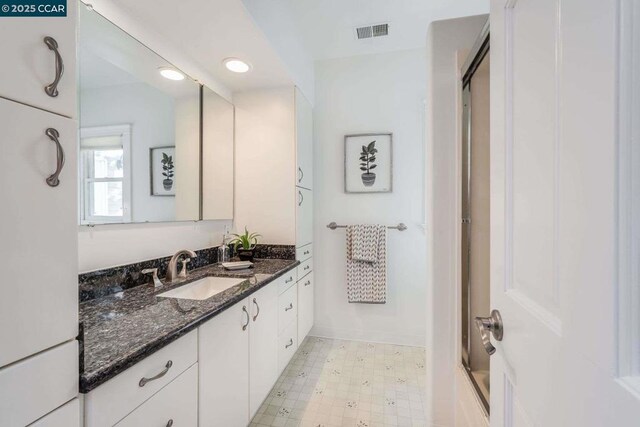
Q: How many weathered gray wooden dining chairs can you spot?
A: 0